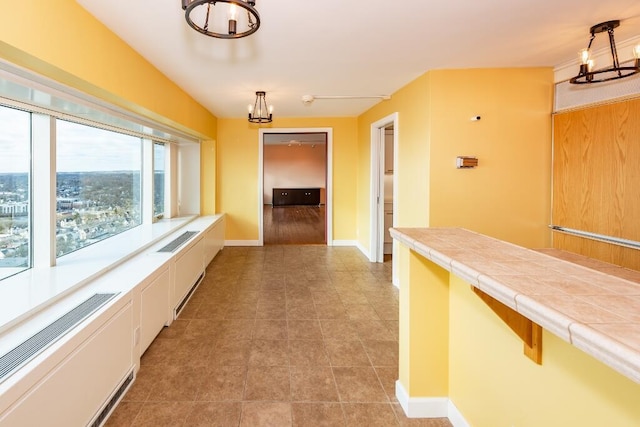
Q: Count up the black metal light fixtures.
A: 3